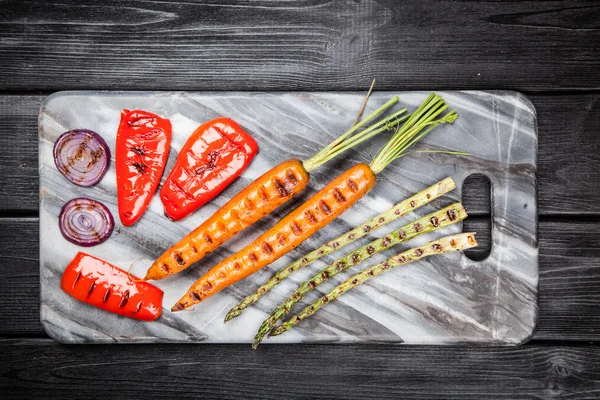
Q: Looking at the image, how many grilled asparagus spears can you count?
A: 3